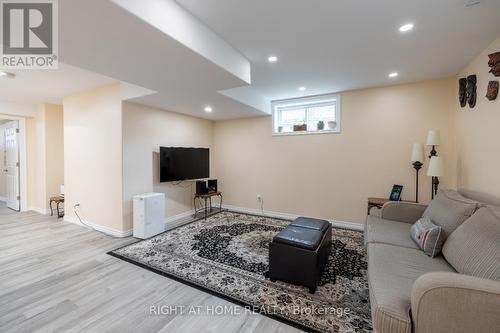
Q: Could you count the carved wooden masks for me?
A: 4